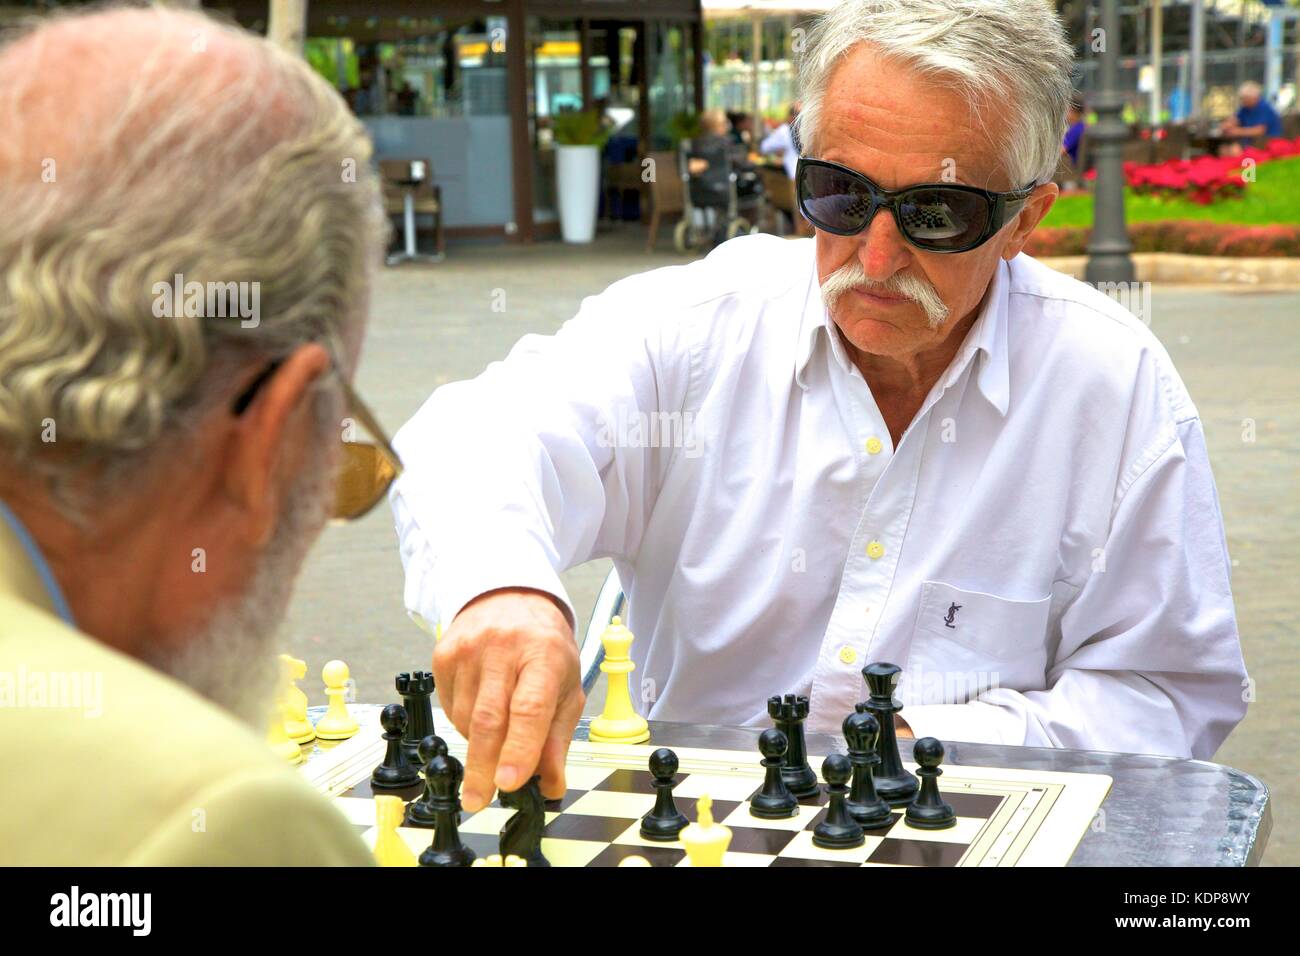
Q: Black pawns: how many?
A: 6